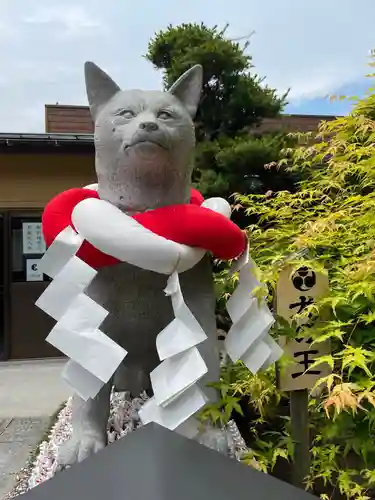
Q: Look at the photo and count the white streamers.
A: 3